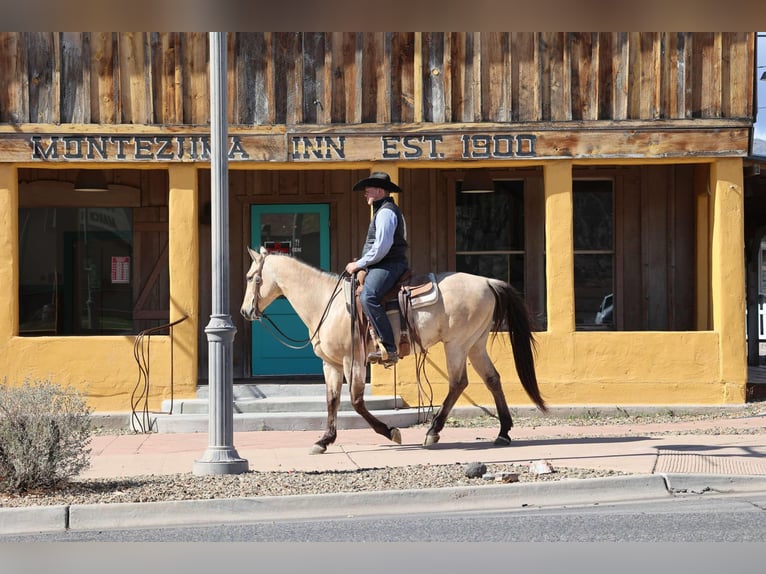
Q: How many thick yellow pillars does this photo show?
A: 5